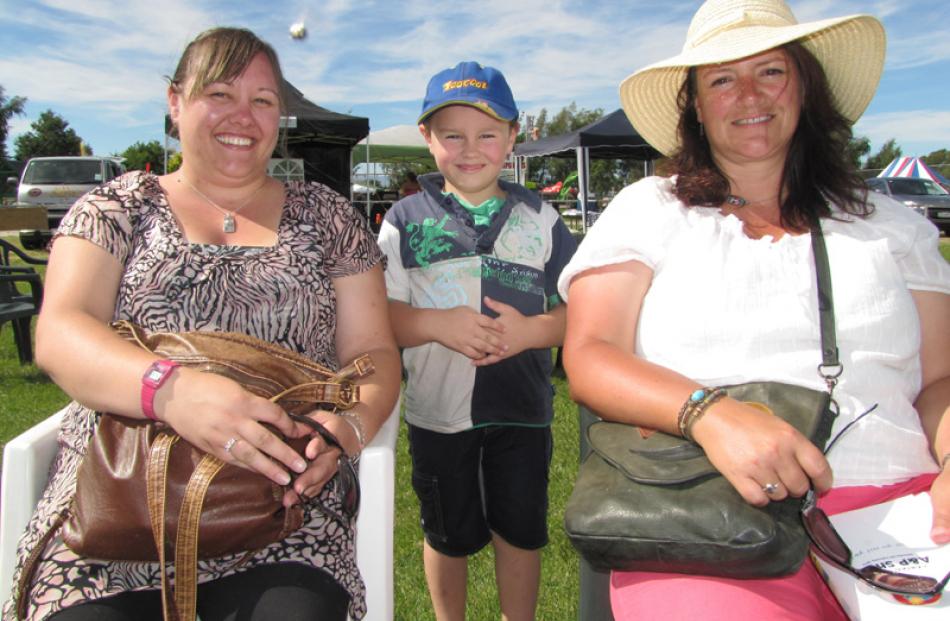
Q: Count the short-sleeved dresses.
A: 1